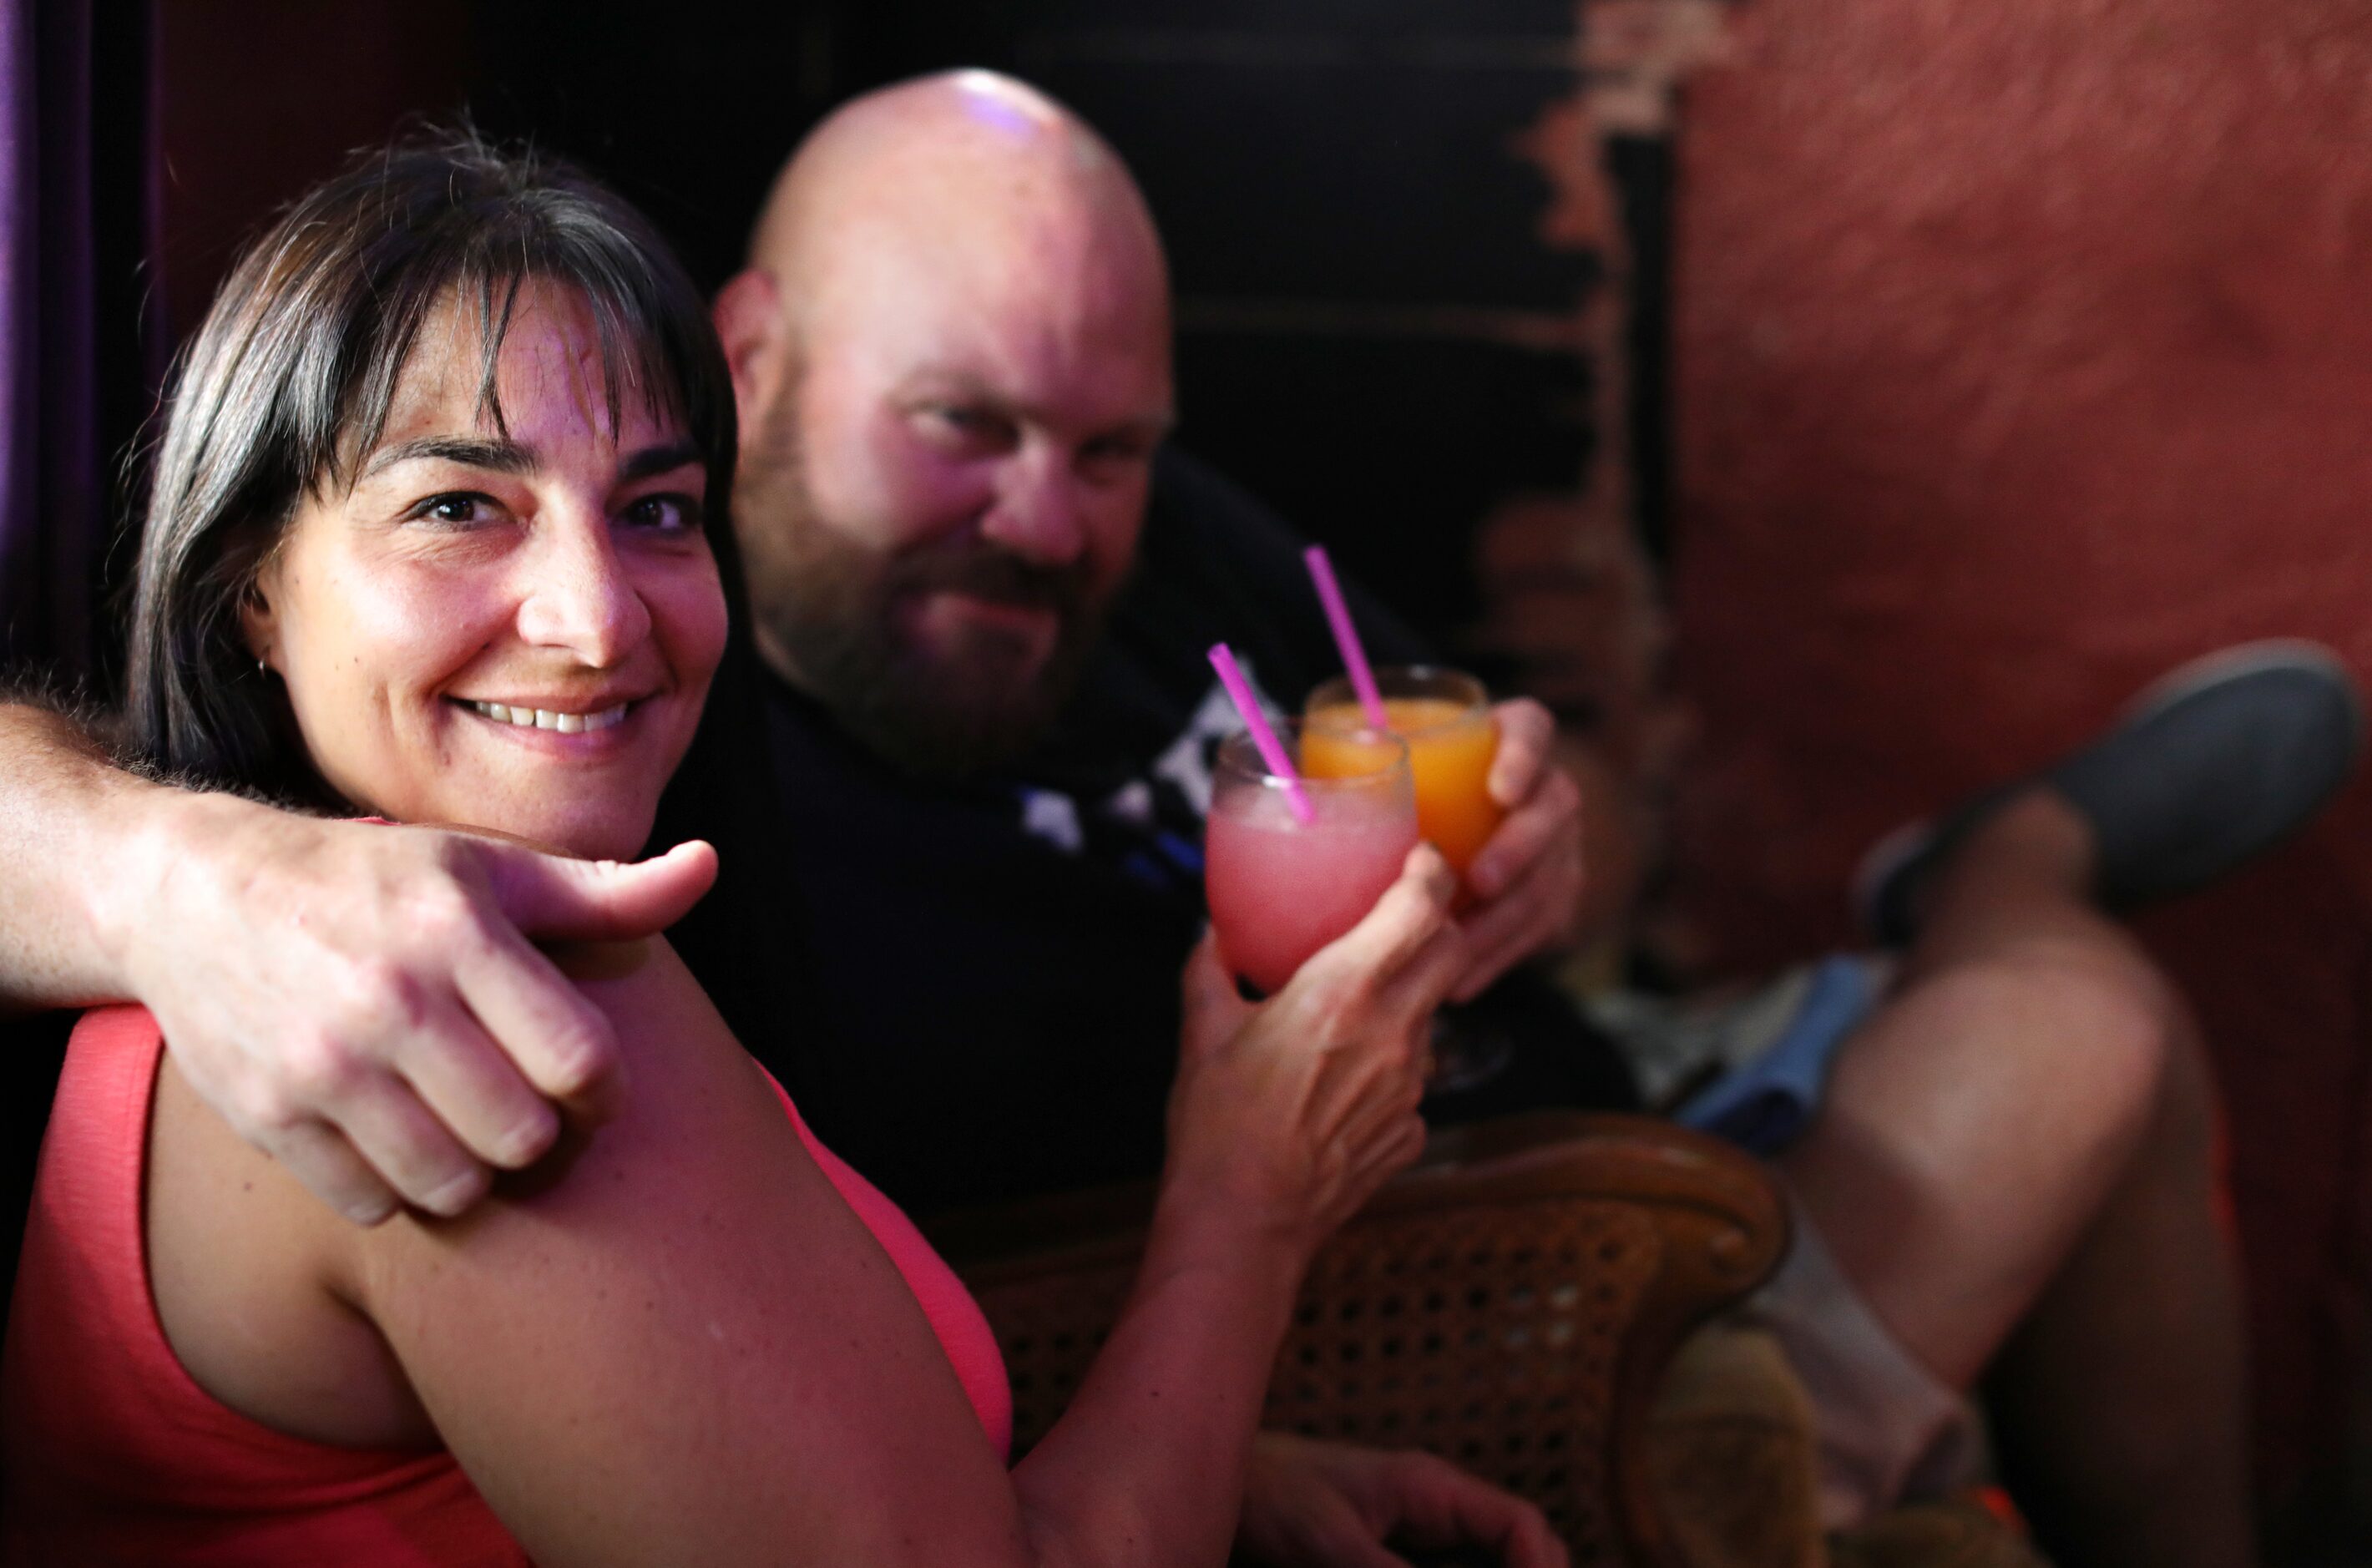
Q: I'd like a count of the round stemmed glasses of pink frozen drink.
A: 1